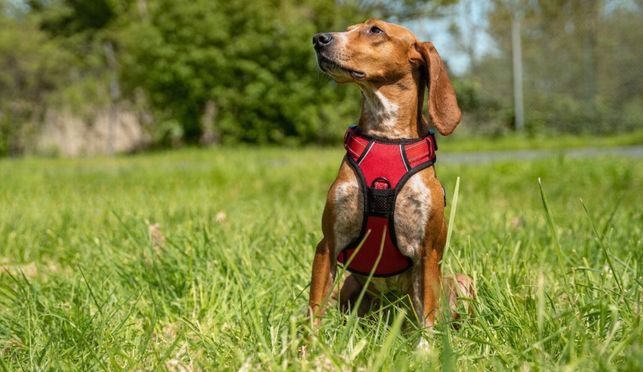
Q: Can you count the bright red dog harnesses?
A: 1